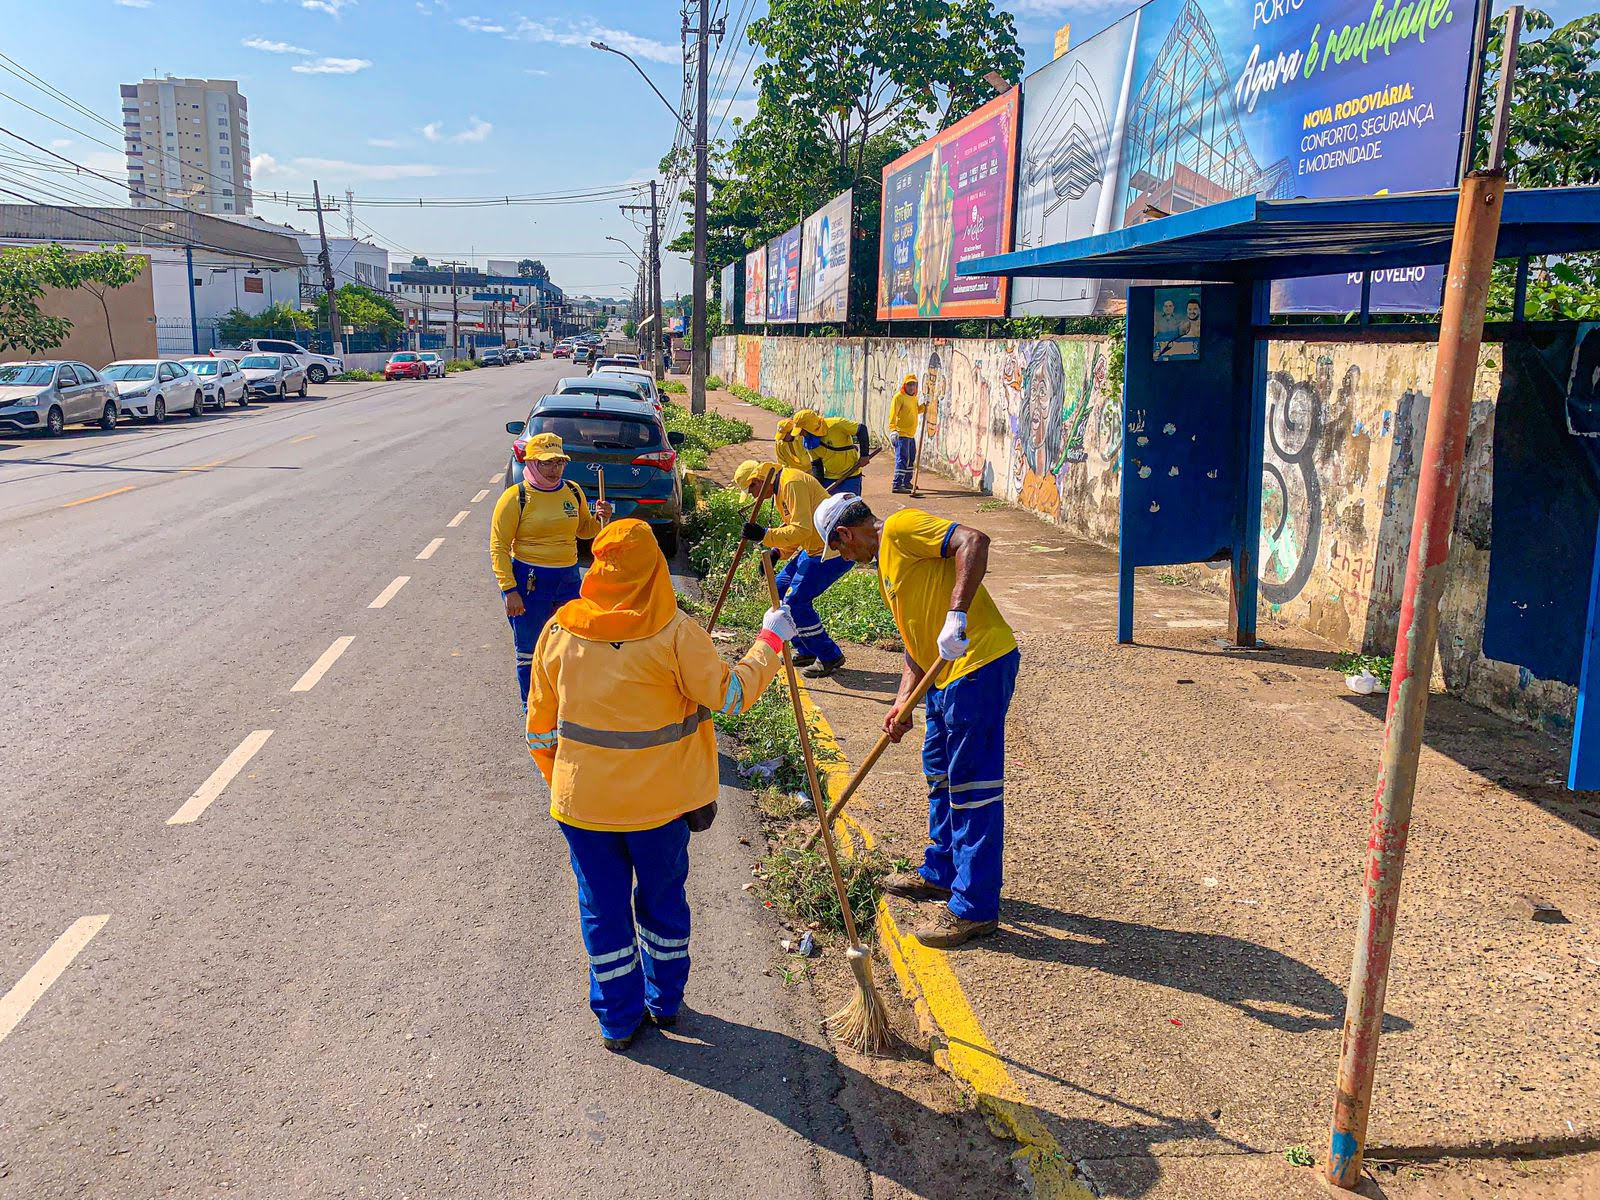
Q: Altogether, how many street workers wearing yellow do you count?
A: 7